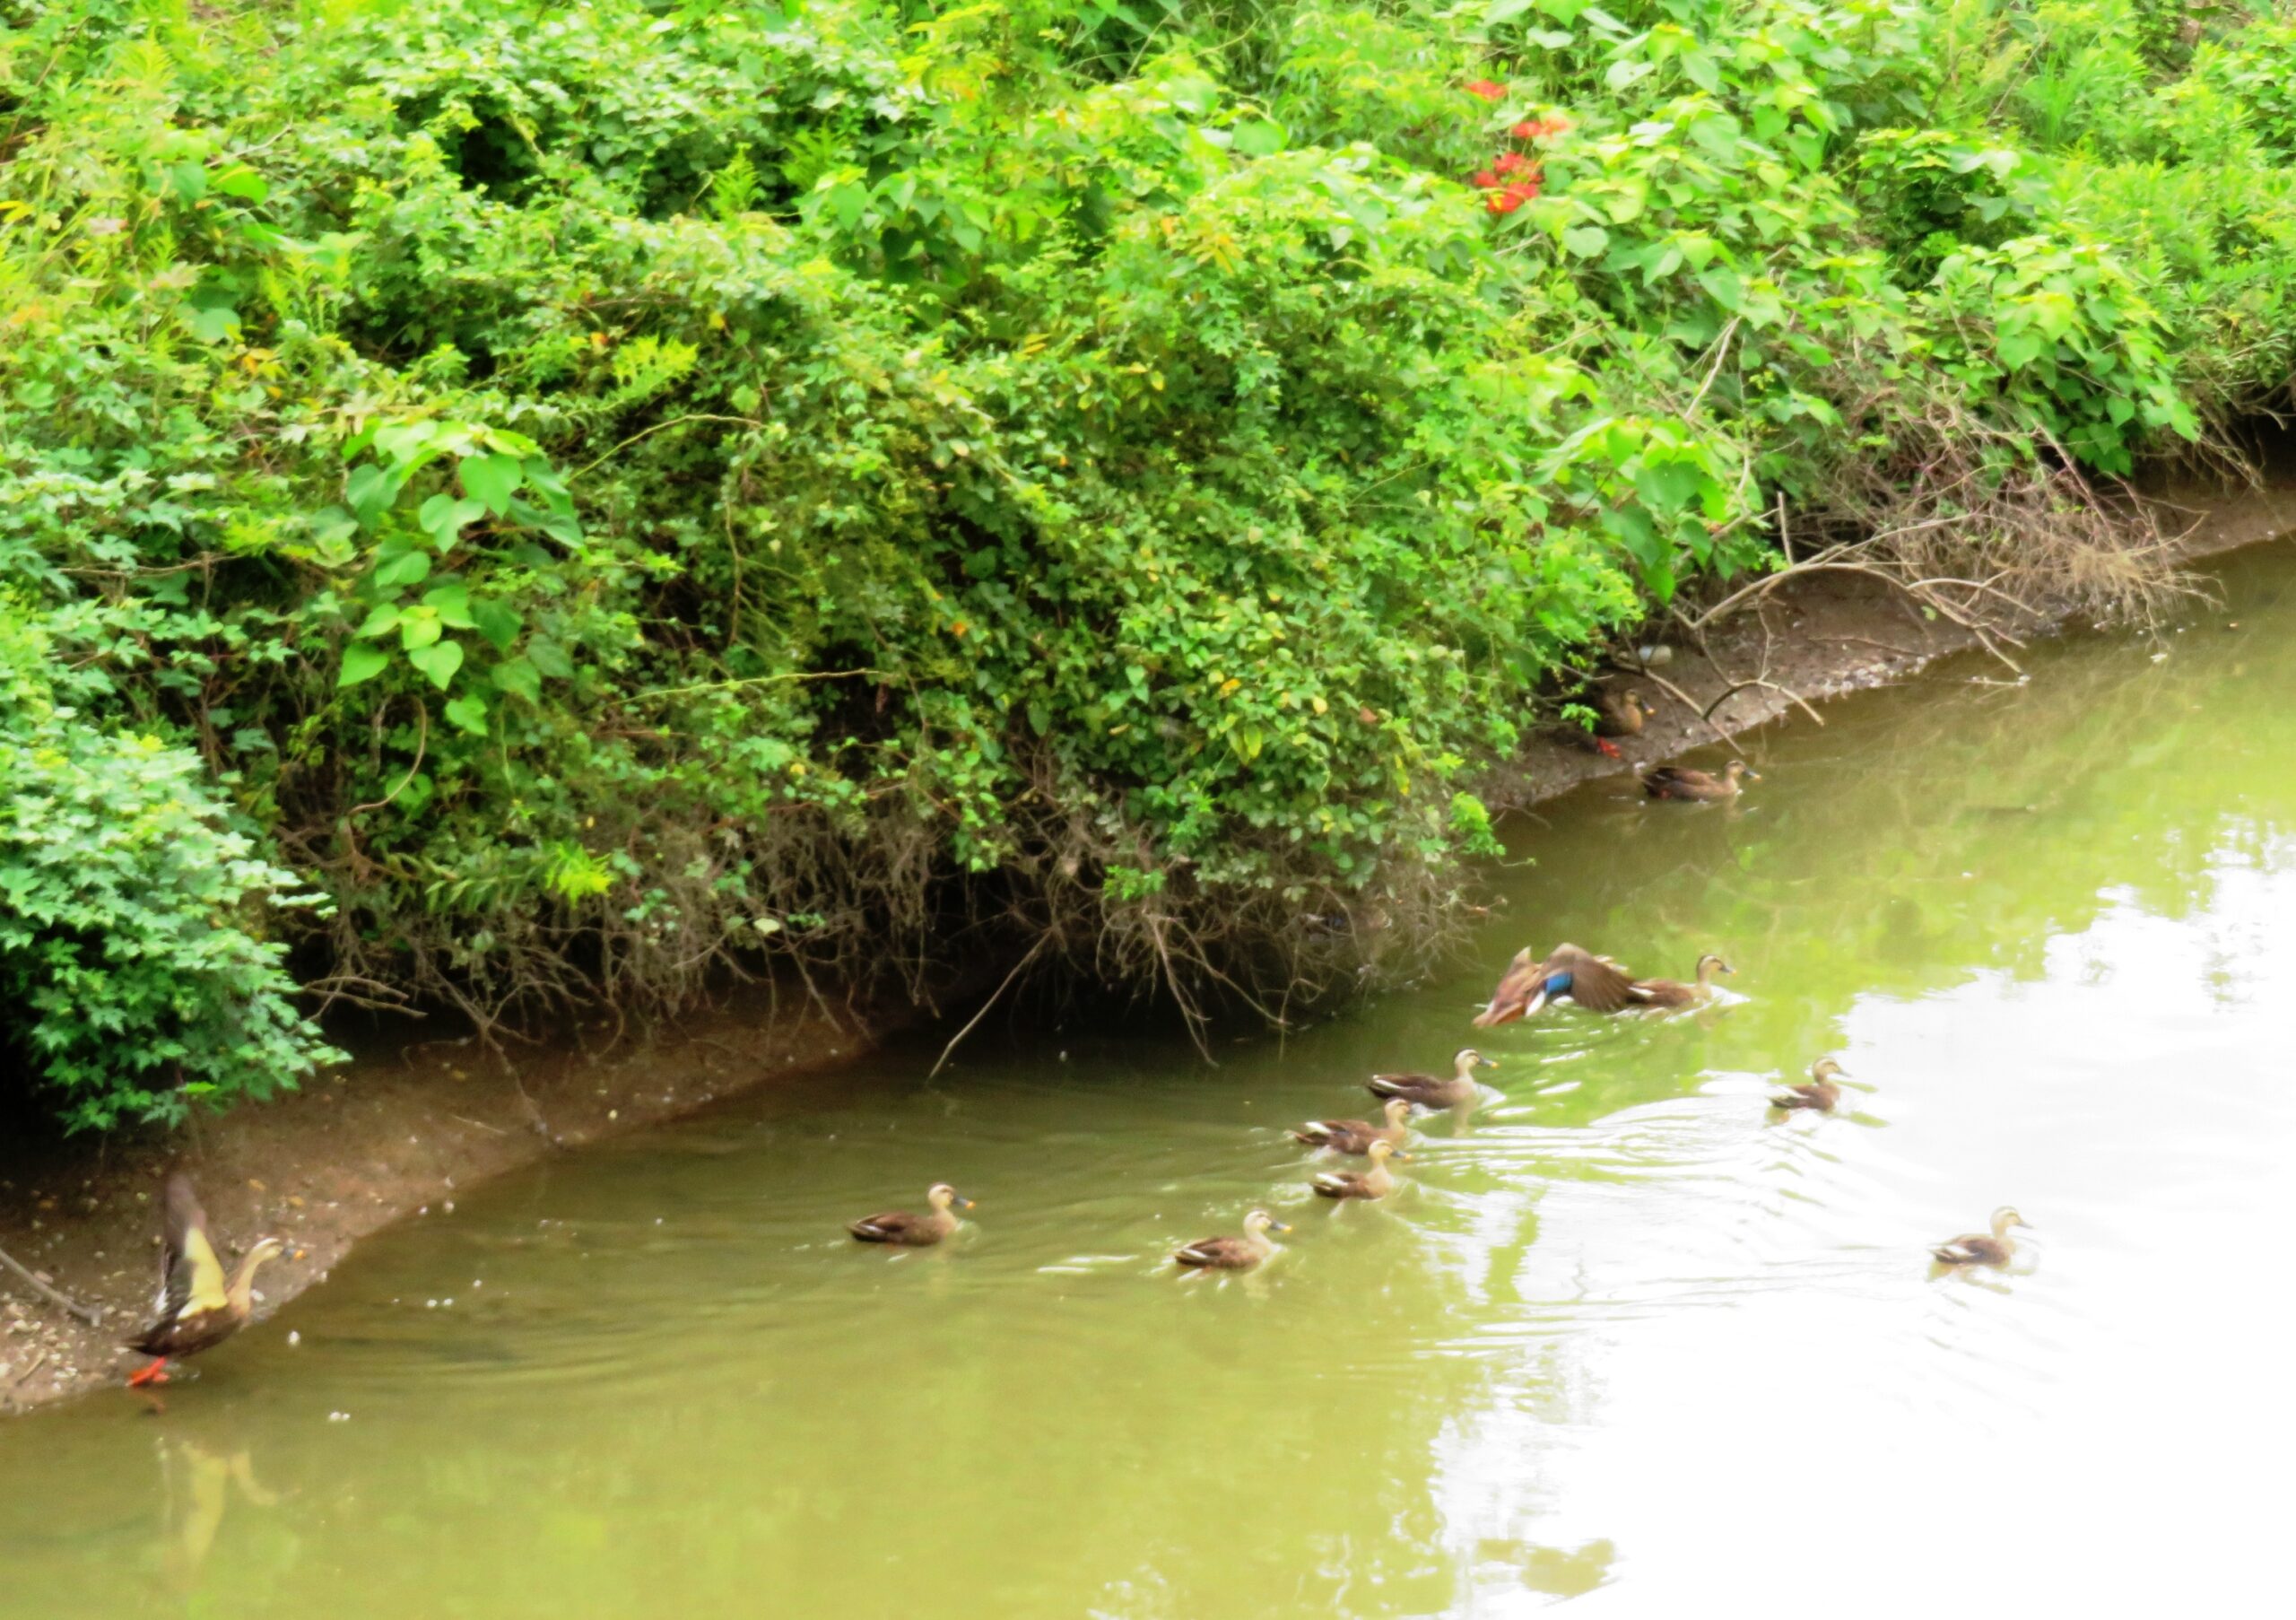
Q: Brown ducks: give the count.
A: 12